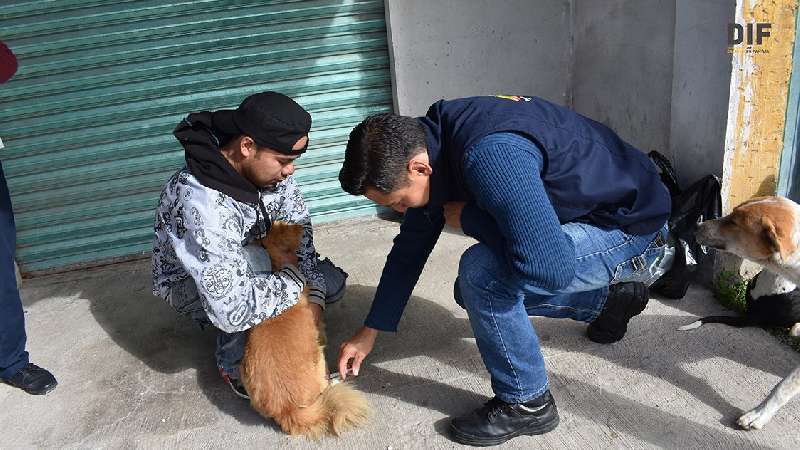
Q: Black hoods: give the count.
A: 1